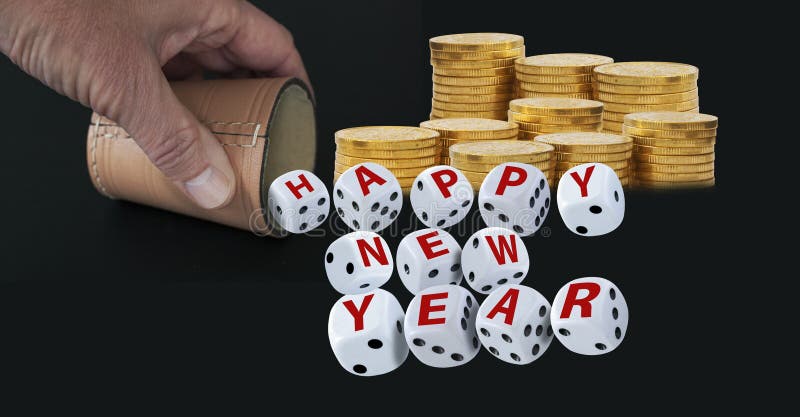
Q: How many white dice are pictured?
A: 12